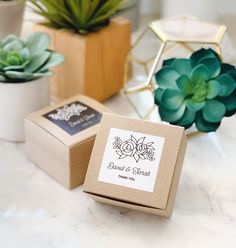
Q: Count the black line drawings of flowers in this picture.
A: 1